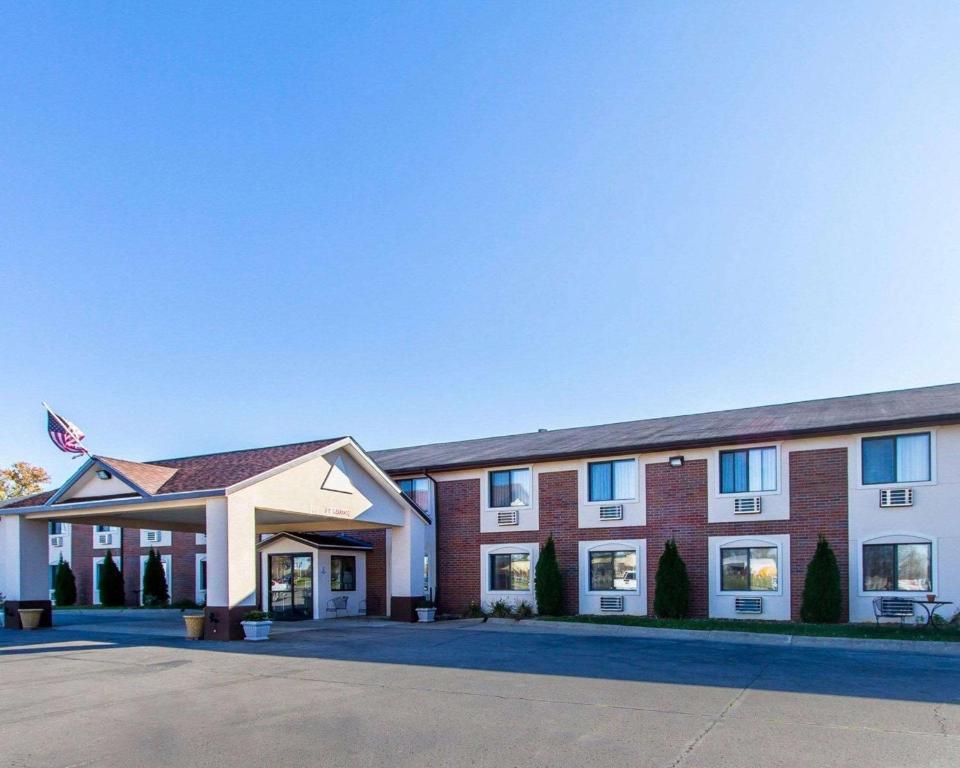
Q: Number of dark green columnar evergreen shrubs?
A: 6